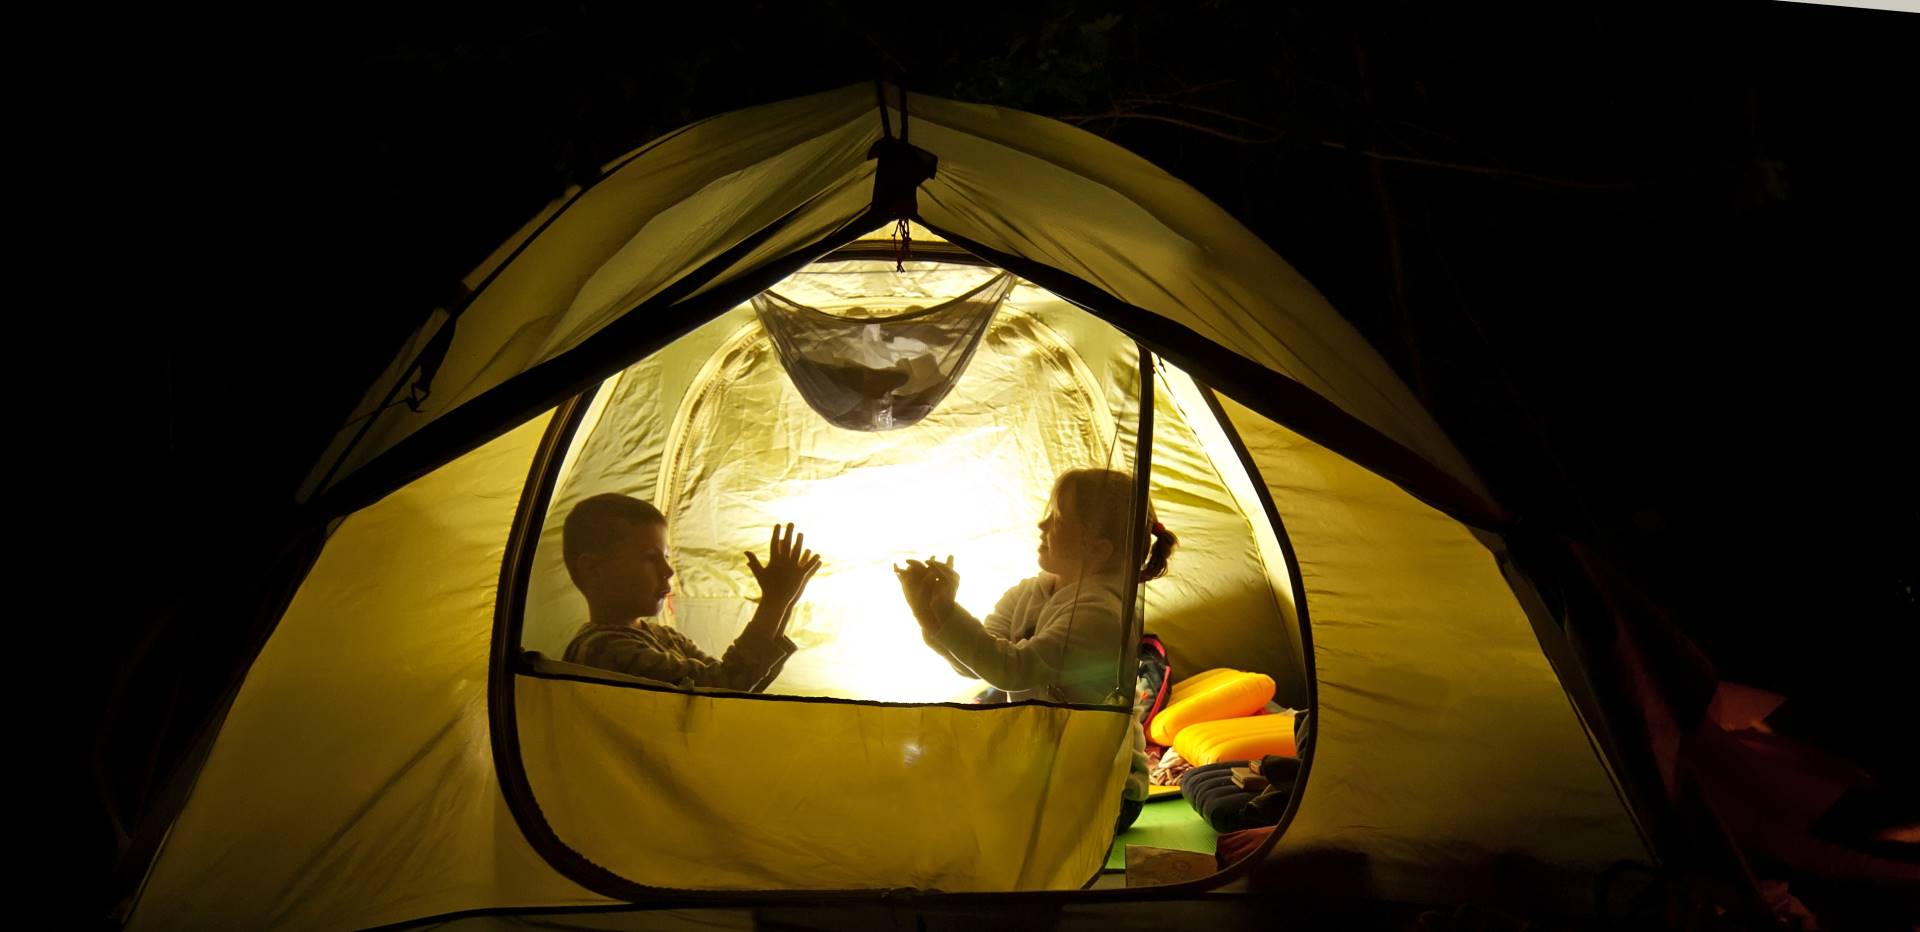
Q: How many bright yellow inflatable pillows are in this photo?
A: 2